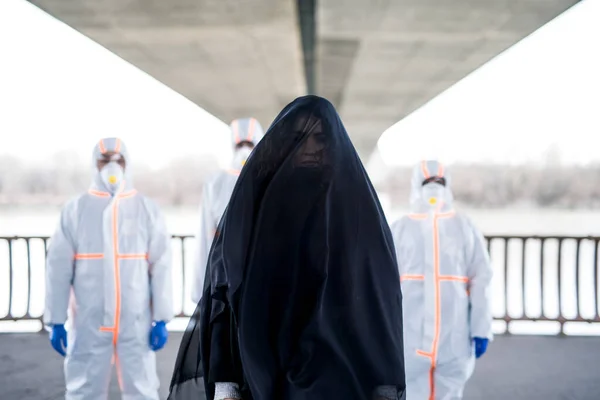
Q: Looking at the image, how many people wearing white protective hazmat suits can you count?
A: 3